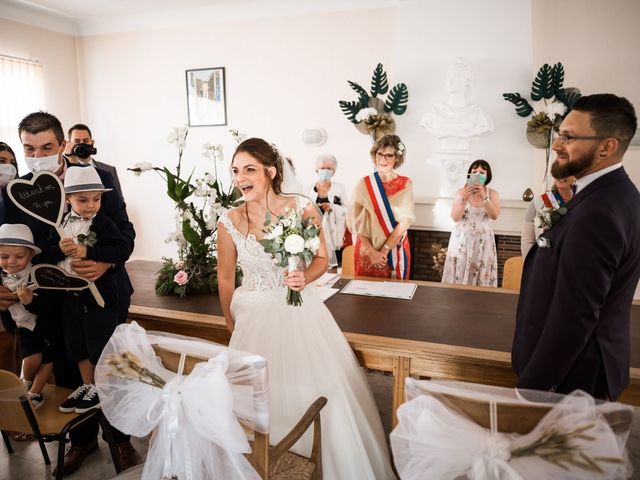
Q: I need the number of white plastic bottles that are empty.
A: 0